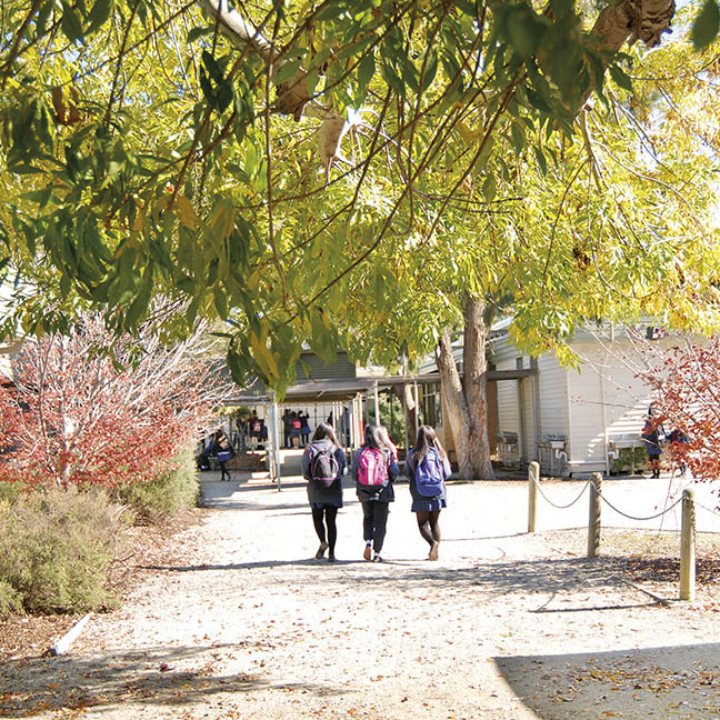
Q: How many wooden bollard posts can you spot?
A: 3